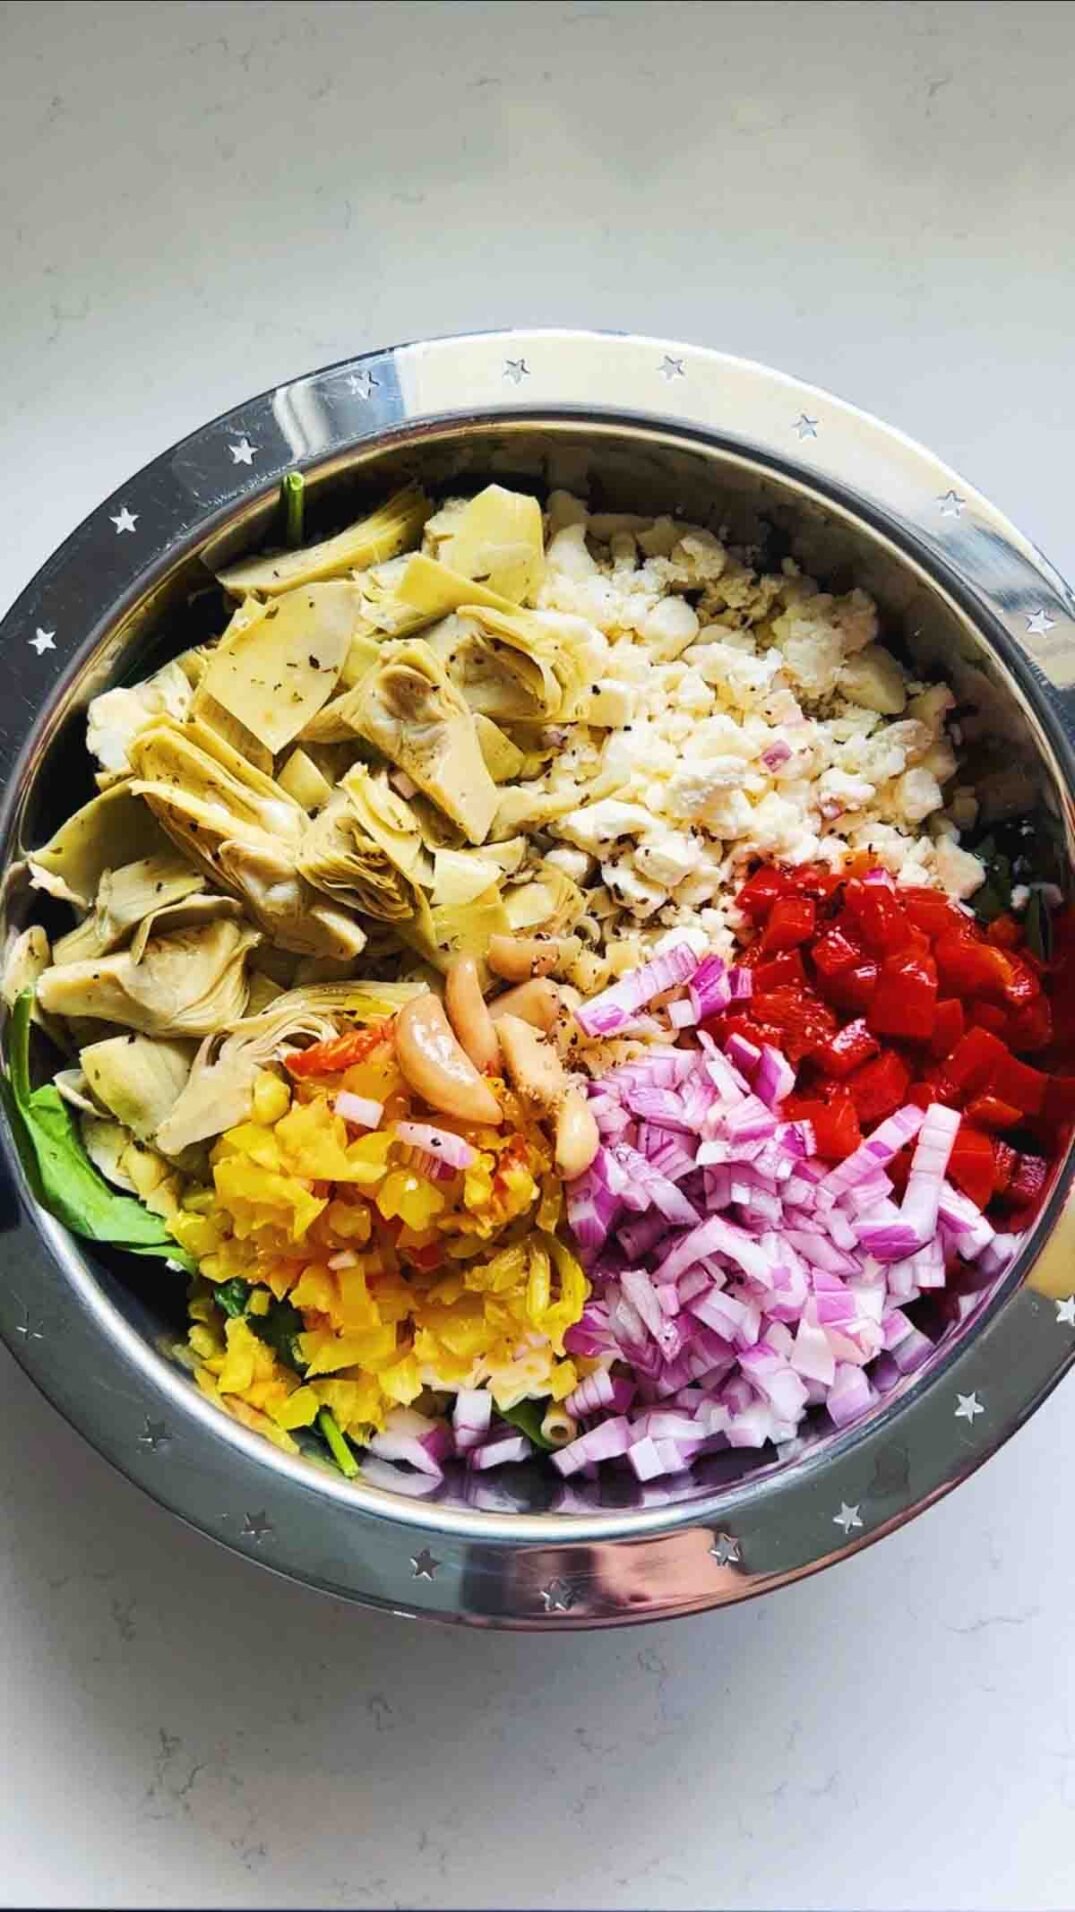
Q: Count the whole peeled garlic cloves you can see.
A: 6